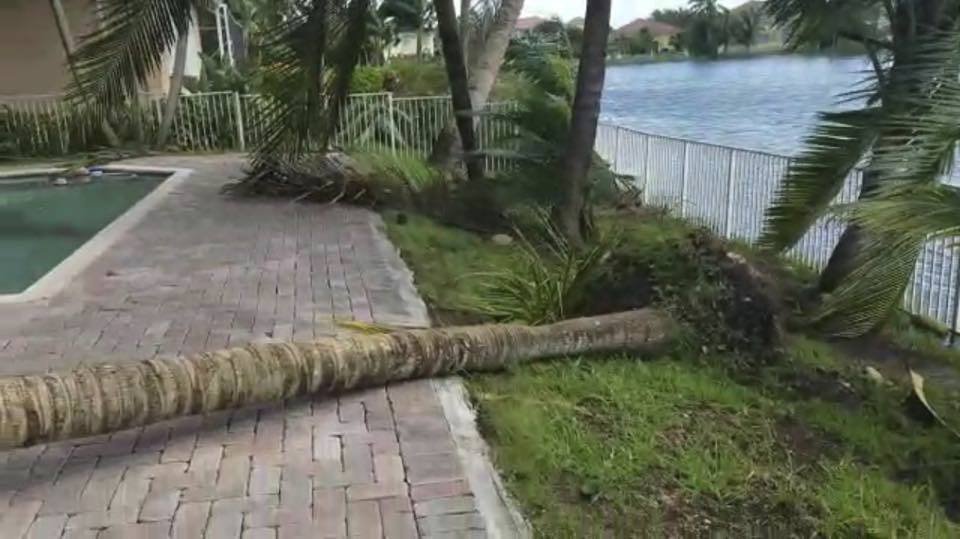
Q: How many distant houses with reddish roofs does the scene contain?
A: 2